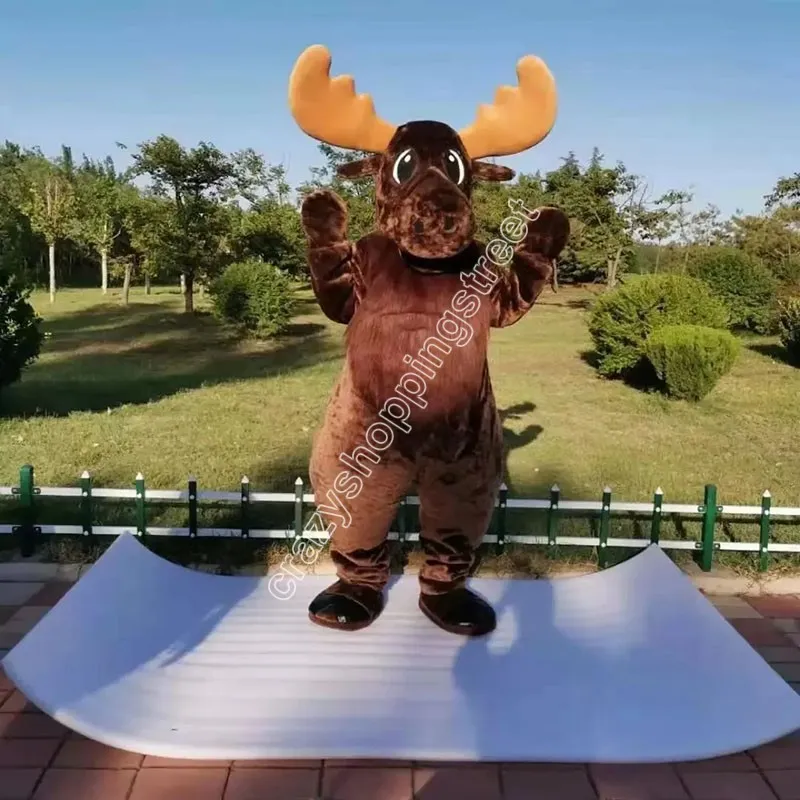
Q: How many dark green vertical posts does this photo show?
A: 13